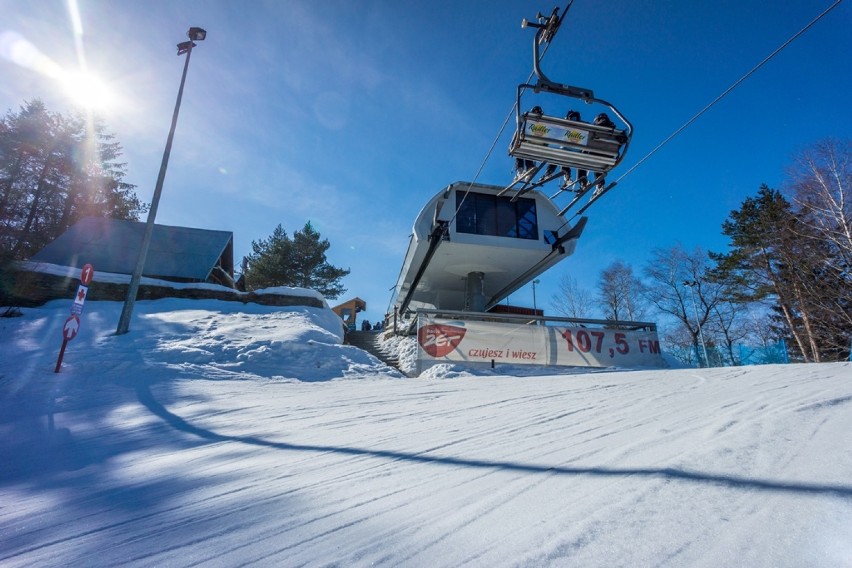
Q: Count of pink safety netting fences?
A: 0